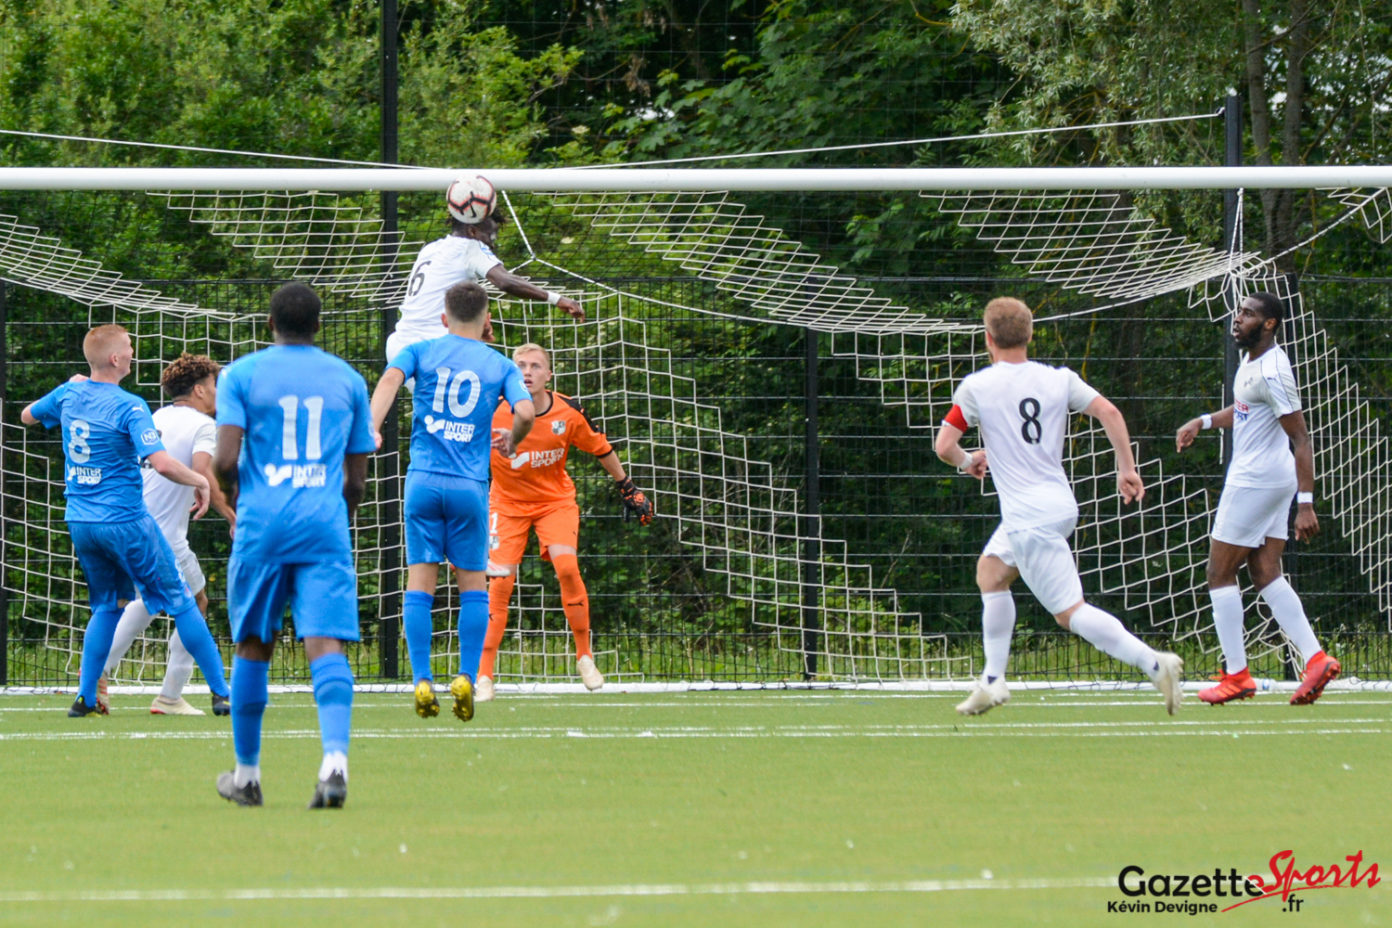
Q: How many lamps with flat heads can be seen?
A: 0